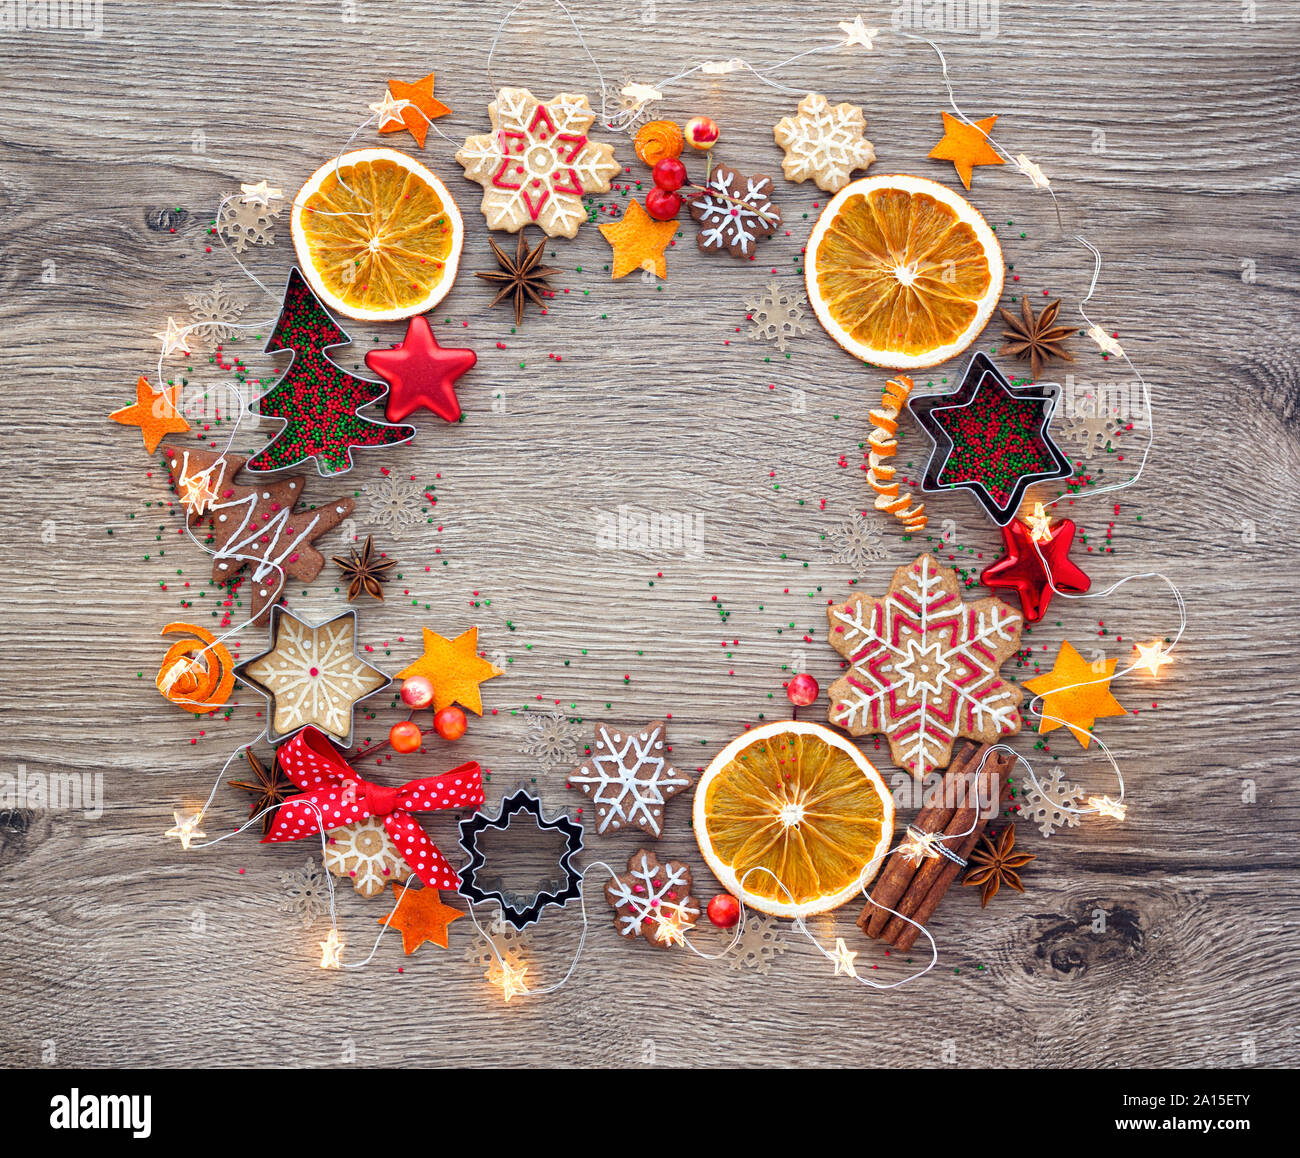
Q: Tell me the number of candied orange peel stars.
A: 7